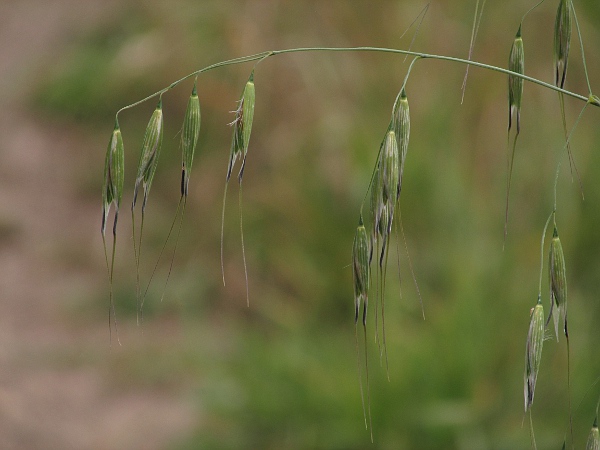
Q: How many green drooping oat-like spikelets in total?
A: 13